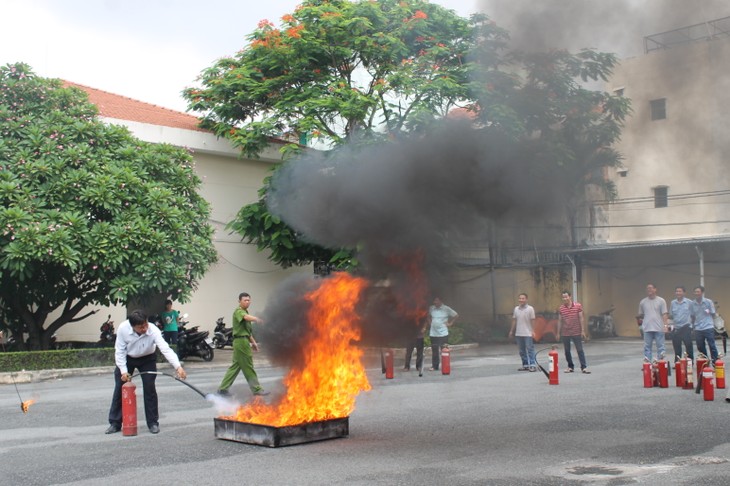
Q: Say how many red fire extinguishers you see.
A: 12